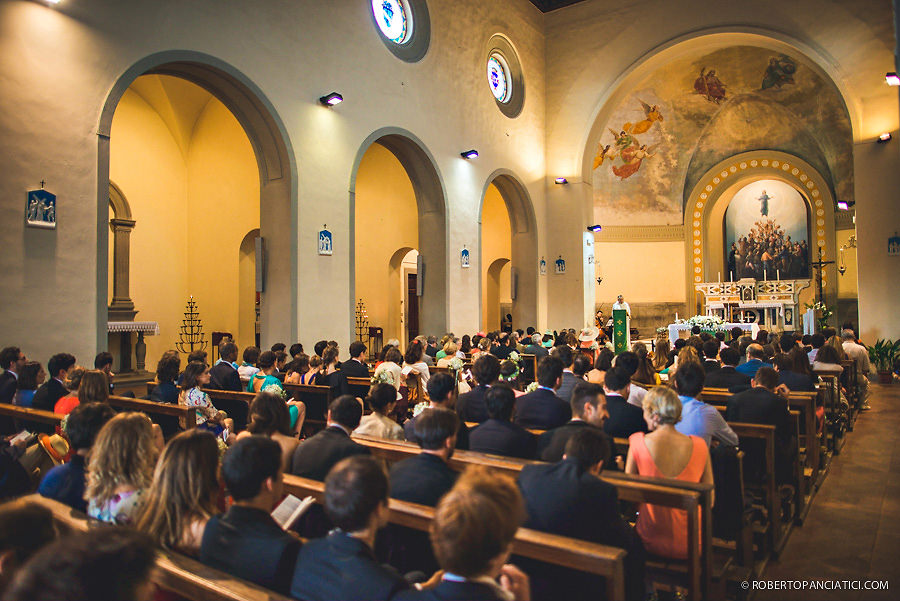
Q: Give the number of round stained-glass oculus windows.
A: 2